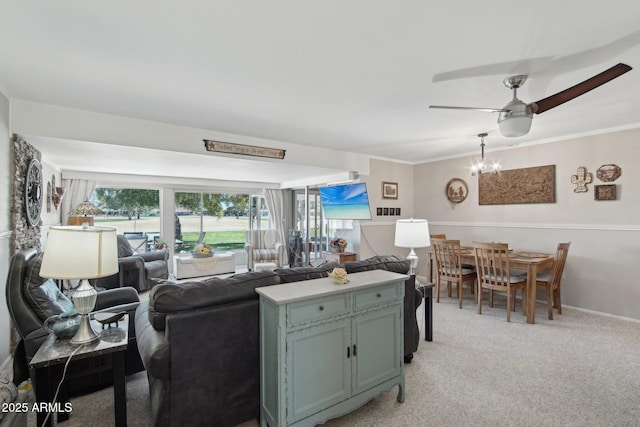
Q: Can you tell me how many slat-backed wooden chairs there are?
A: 4